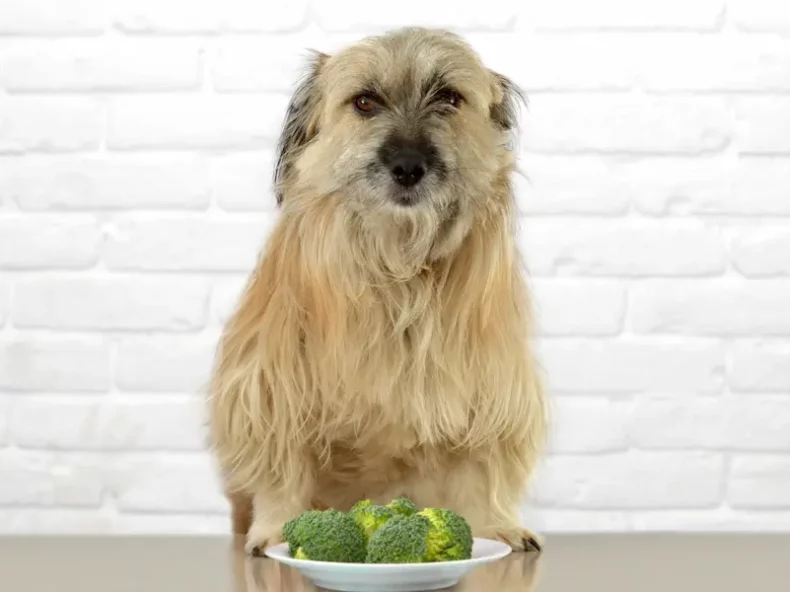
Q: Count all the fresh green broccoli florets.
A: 5